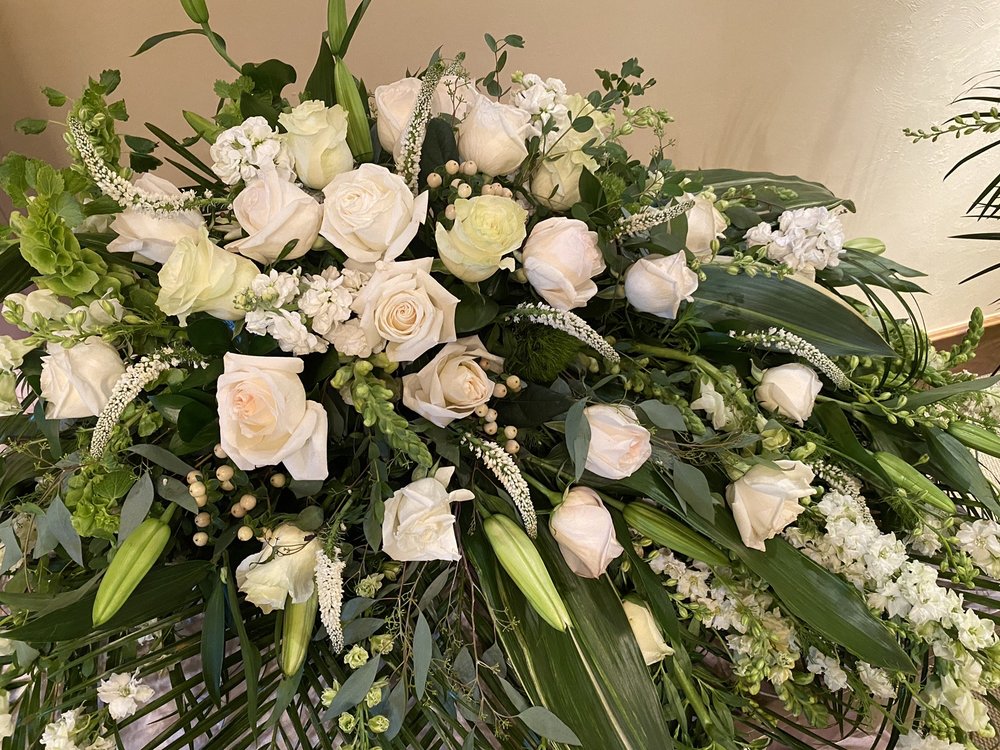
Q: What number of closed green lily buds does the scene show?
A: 11